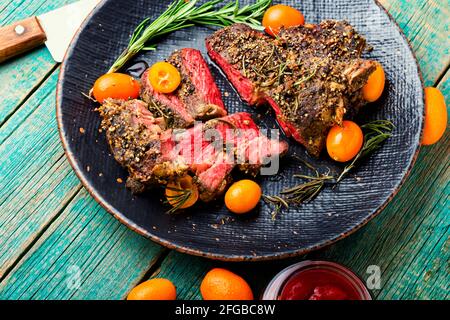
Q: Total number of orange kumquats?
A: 10